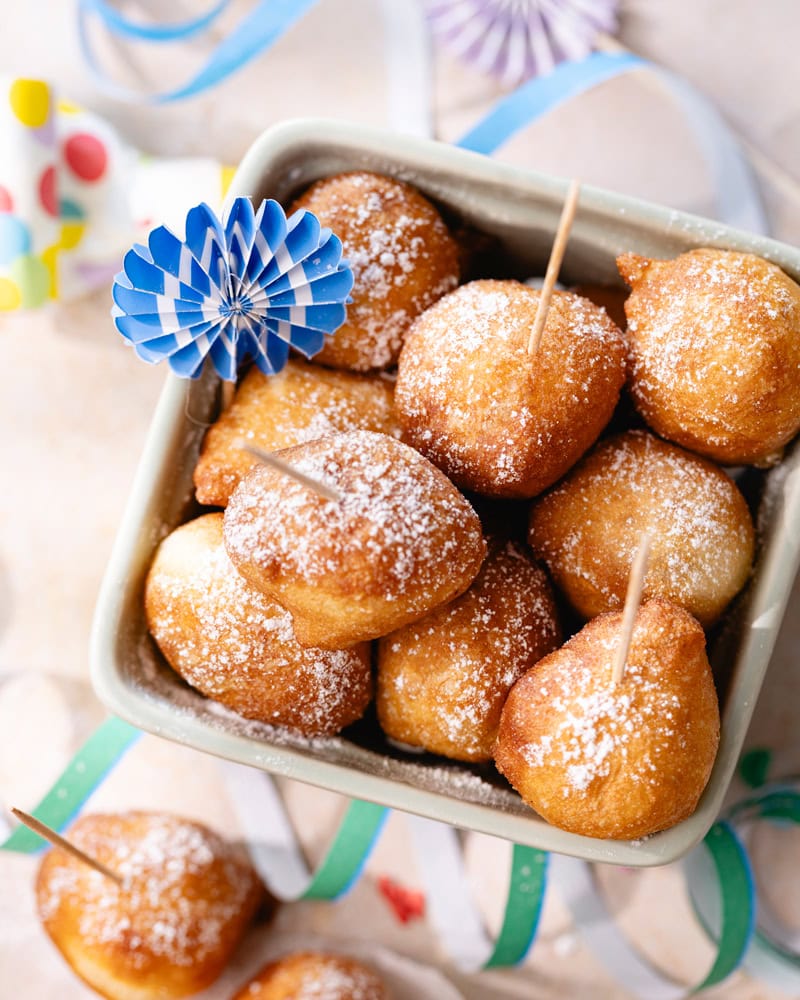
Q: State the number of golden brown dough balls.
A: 11